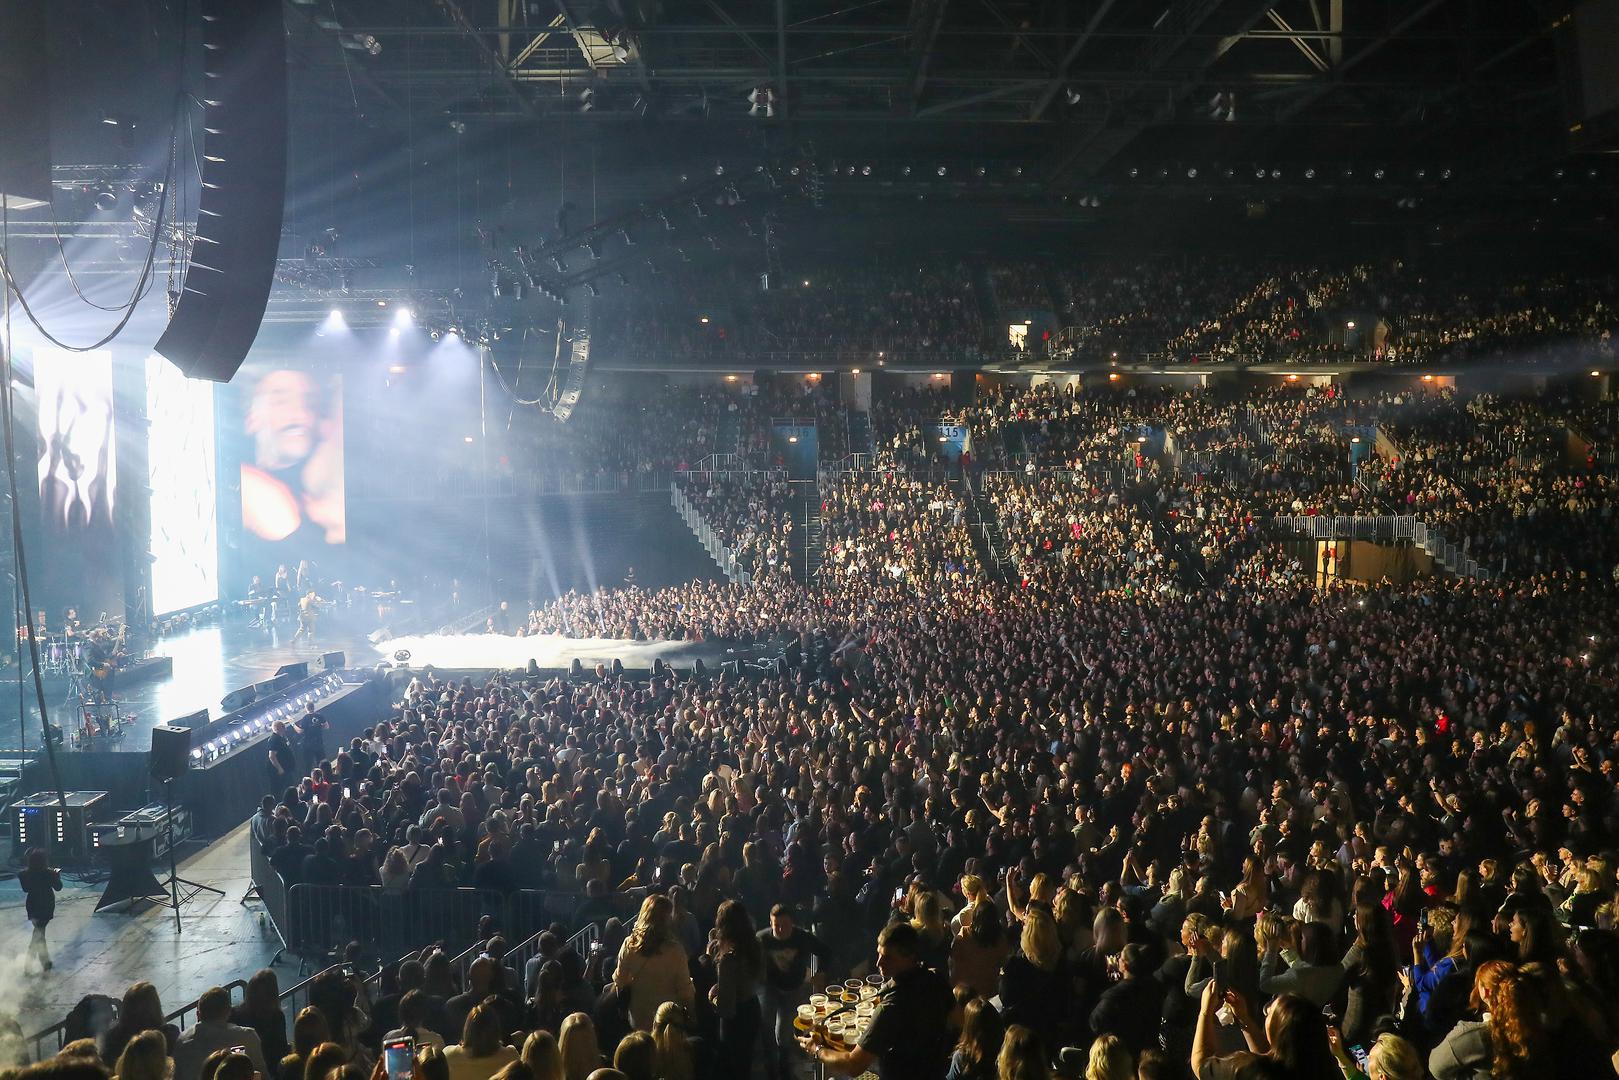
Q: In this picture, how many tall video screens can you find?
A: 3